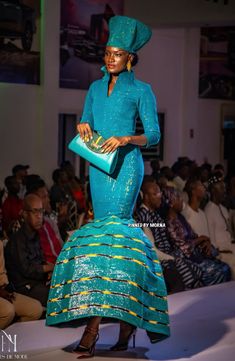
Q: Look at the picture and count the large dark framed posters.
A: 3